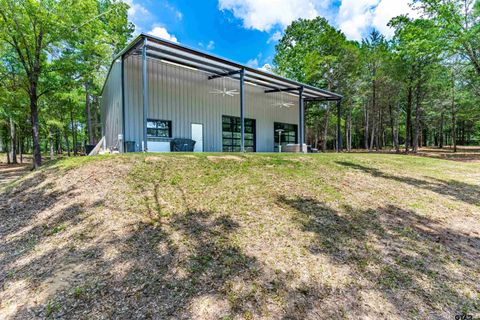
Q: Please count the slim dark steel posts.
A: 4